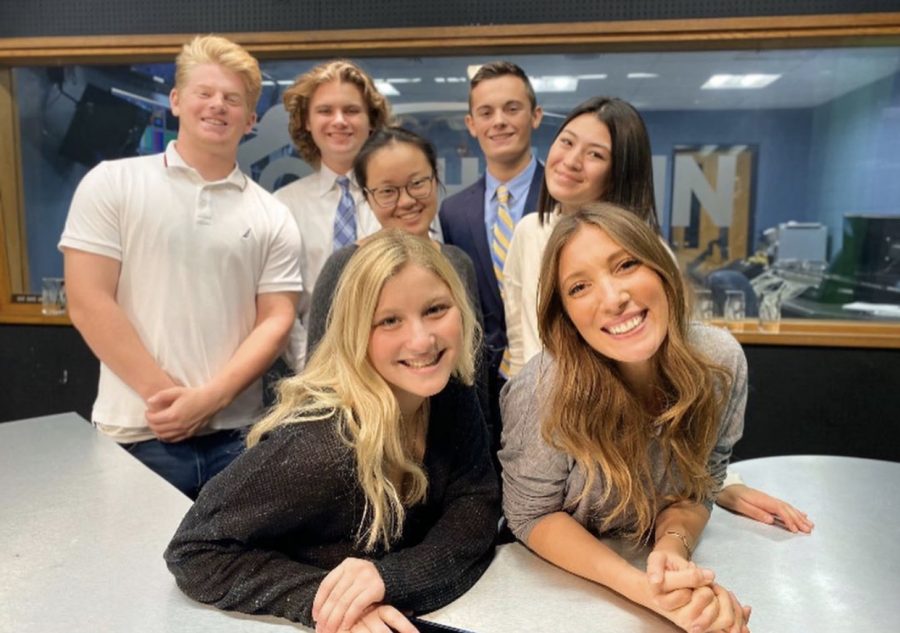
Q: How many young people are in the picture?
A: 7